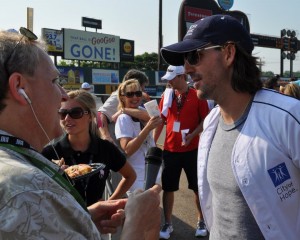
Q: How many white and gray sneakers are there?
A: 2